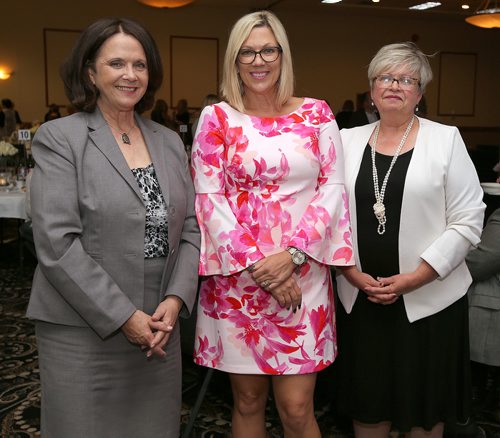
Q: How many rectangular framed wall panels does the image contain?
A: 3